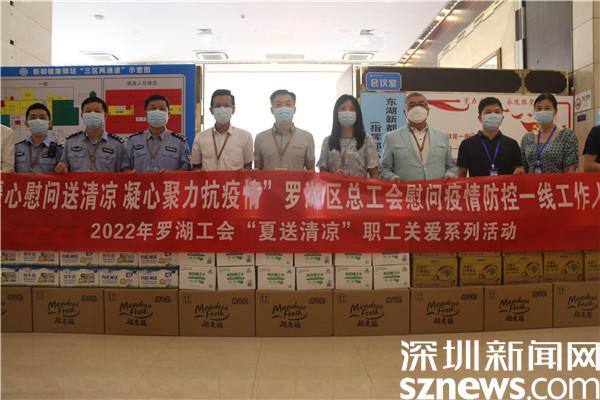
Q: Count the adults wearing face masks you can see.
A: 9